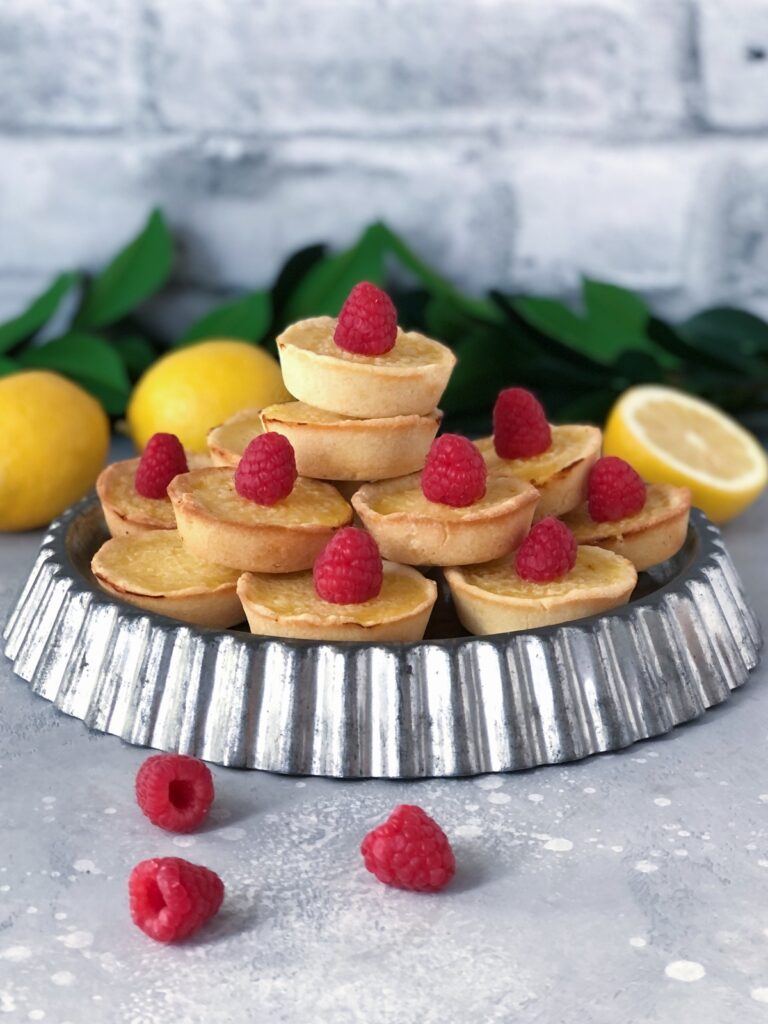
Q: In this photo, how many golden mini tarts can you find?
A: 11